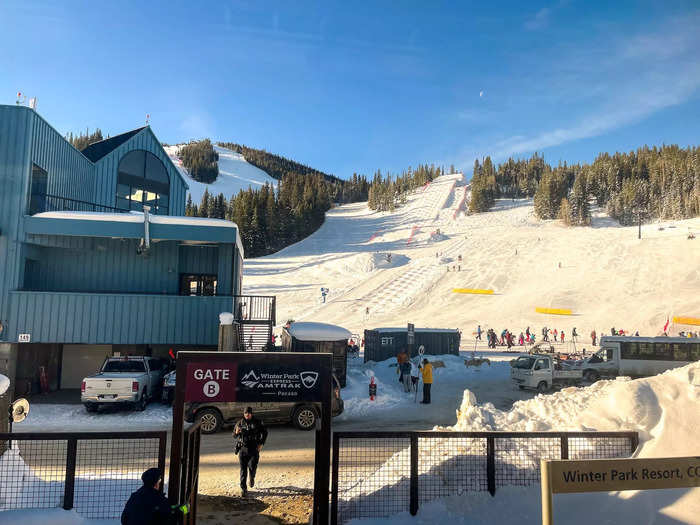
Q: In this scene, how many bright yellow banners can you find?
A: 3